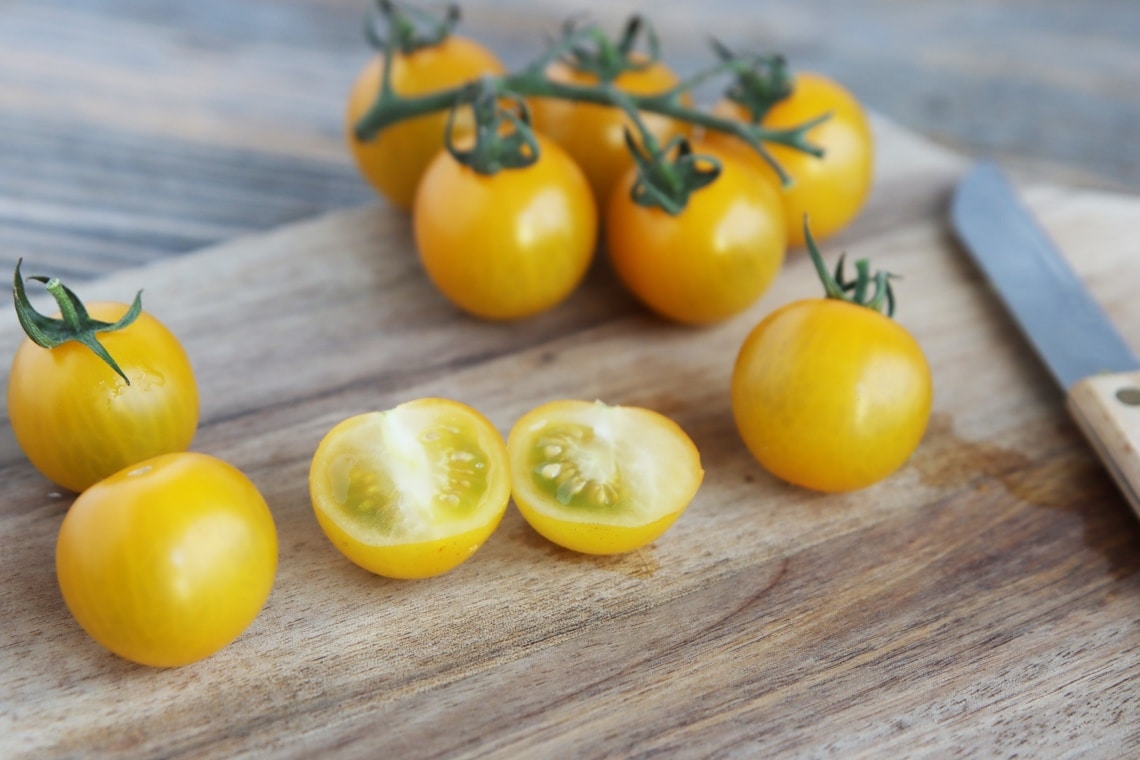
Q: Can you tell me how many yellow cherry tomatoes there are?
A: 9